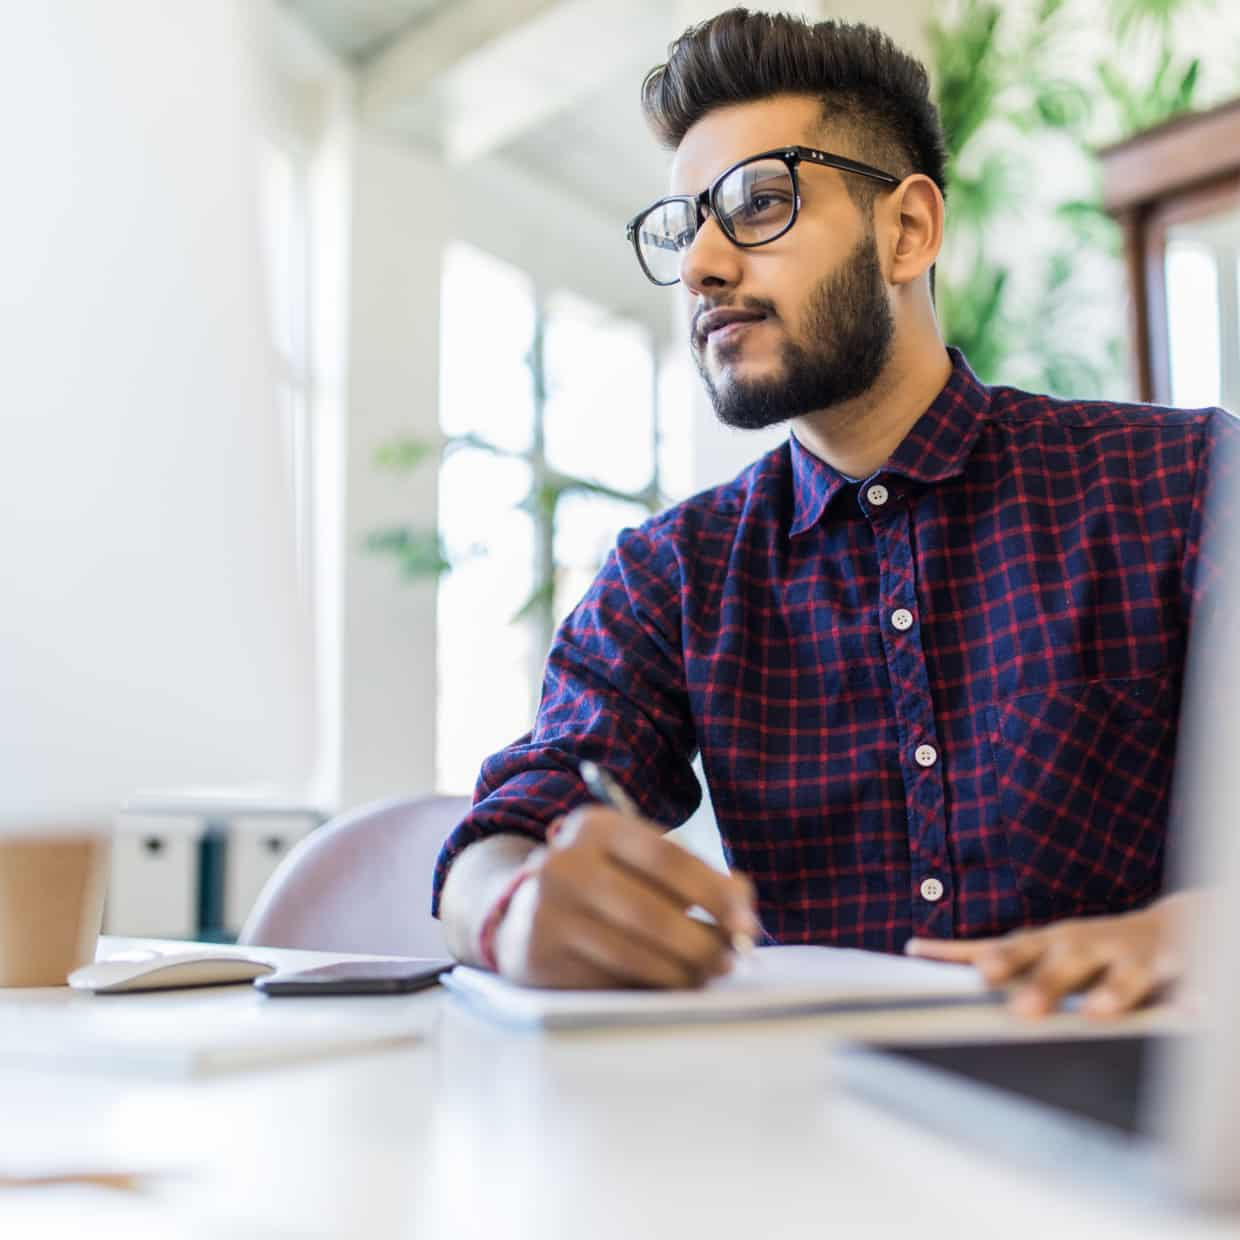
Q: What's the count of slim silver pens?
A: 1